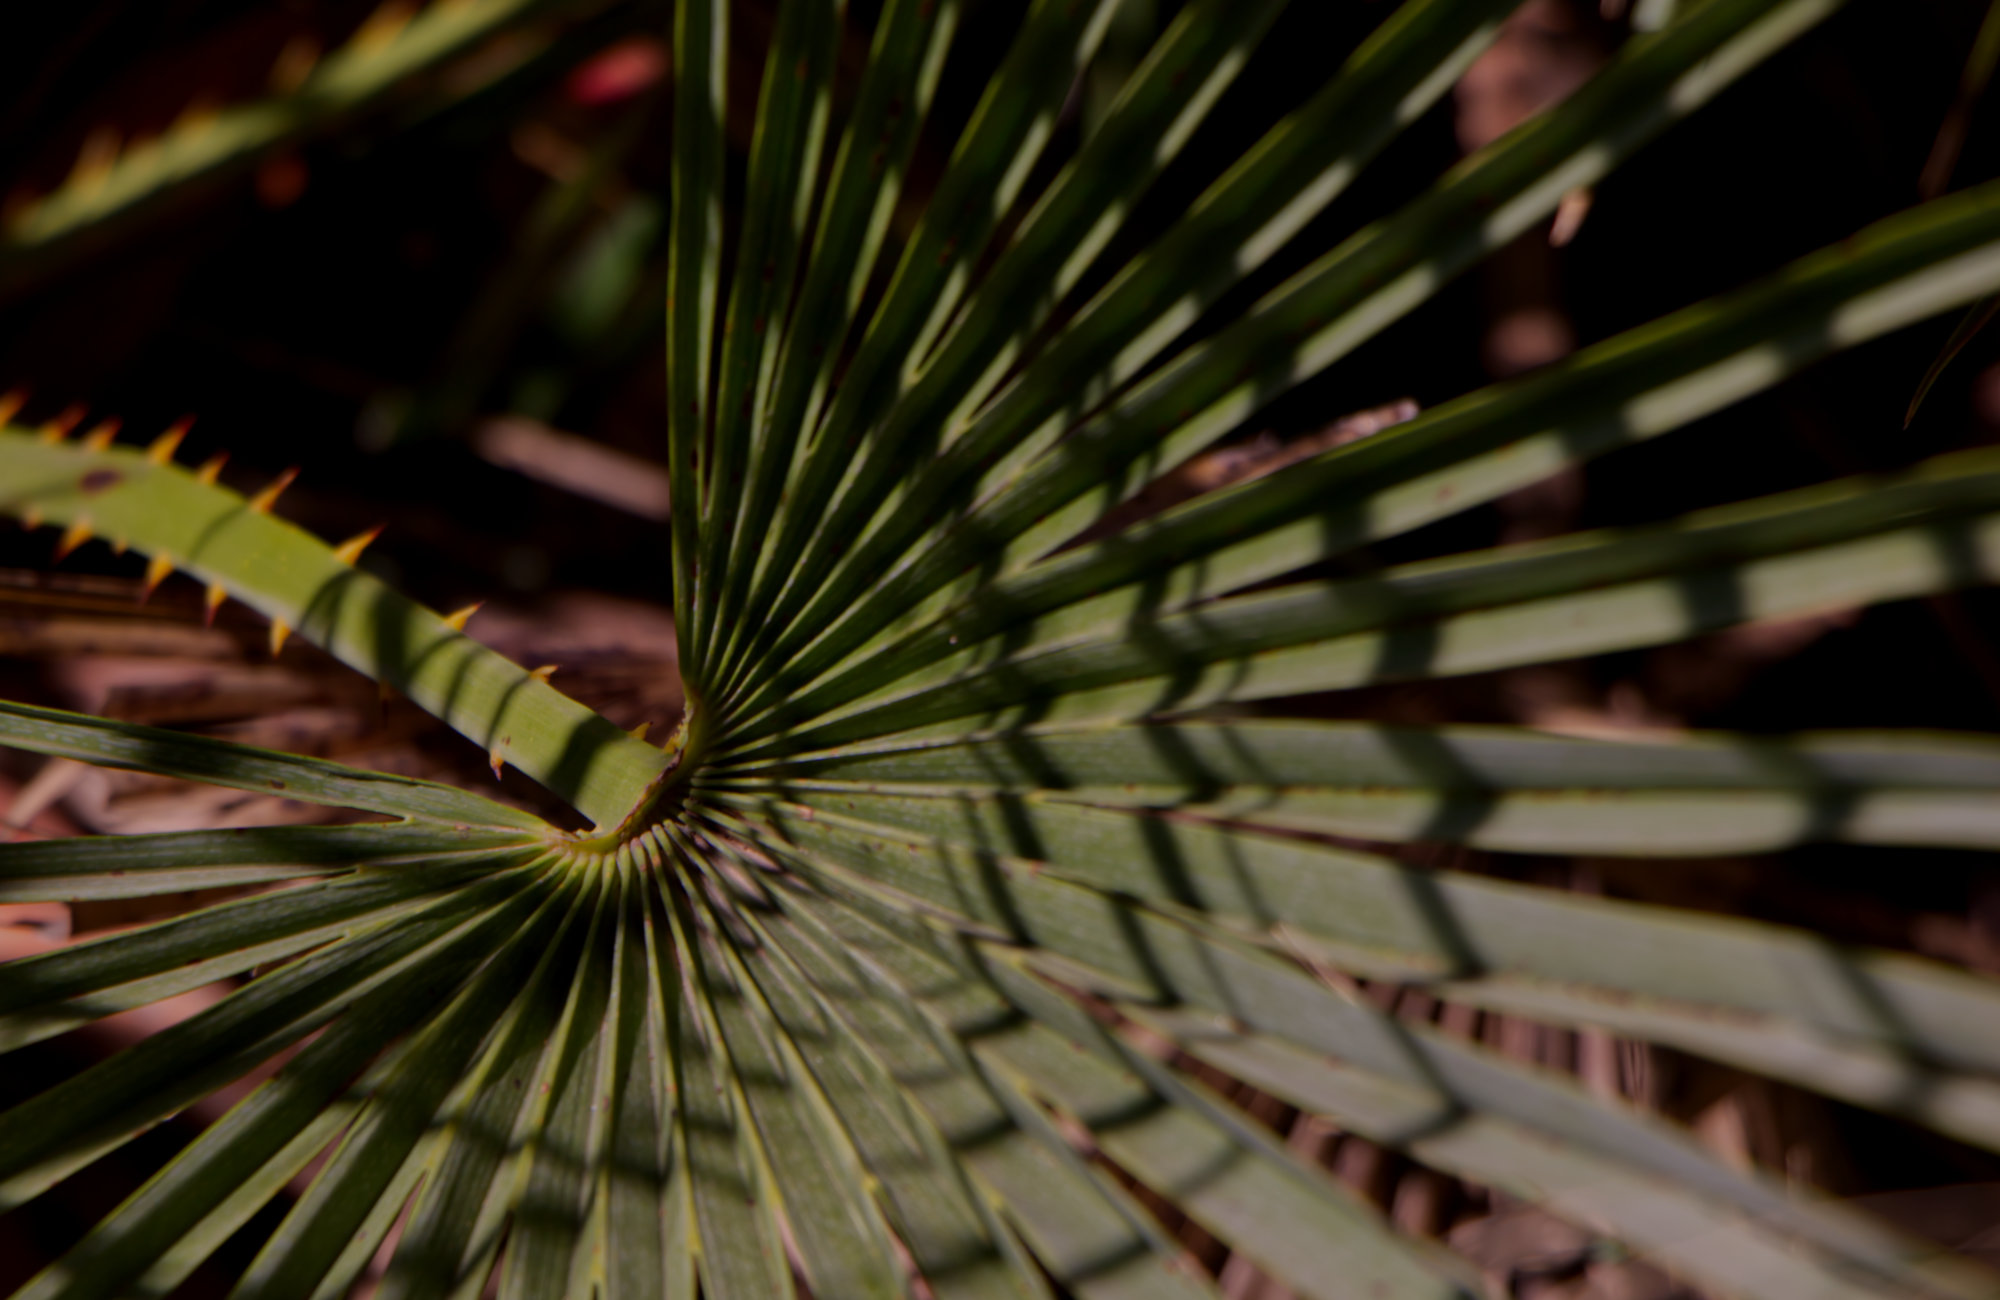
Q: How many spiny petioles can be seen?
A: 2